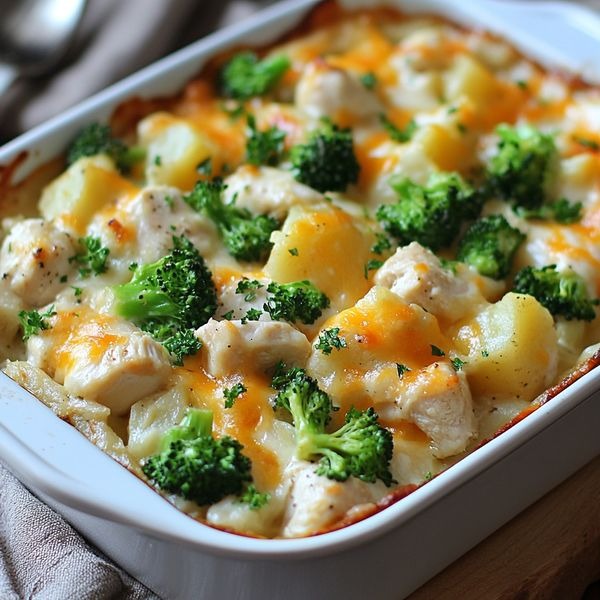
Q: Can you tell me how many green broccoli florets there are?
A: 12